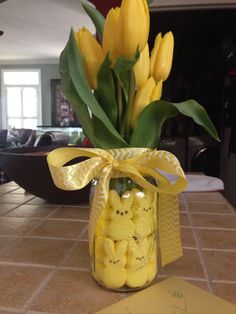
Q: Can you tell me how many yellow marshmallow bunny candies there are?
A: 4